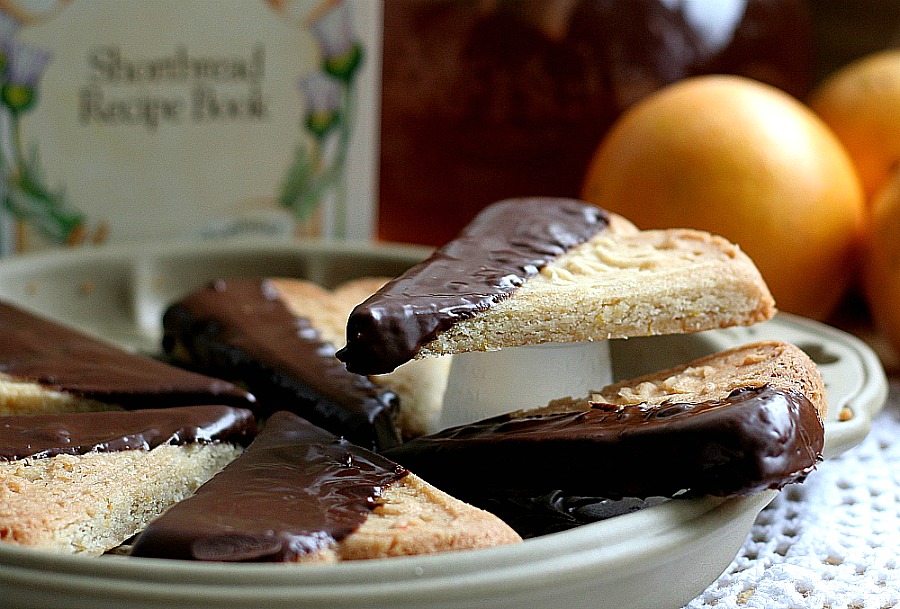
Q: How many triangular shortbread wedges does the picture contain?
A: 6